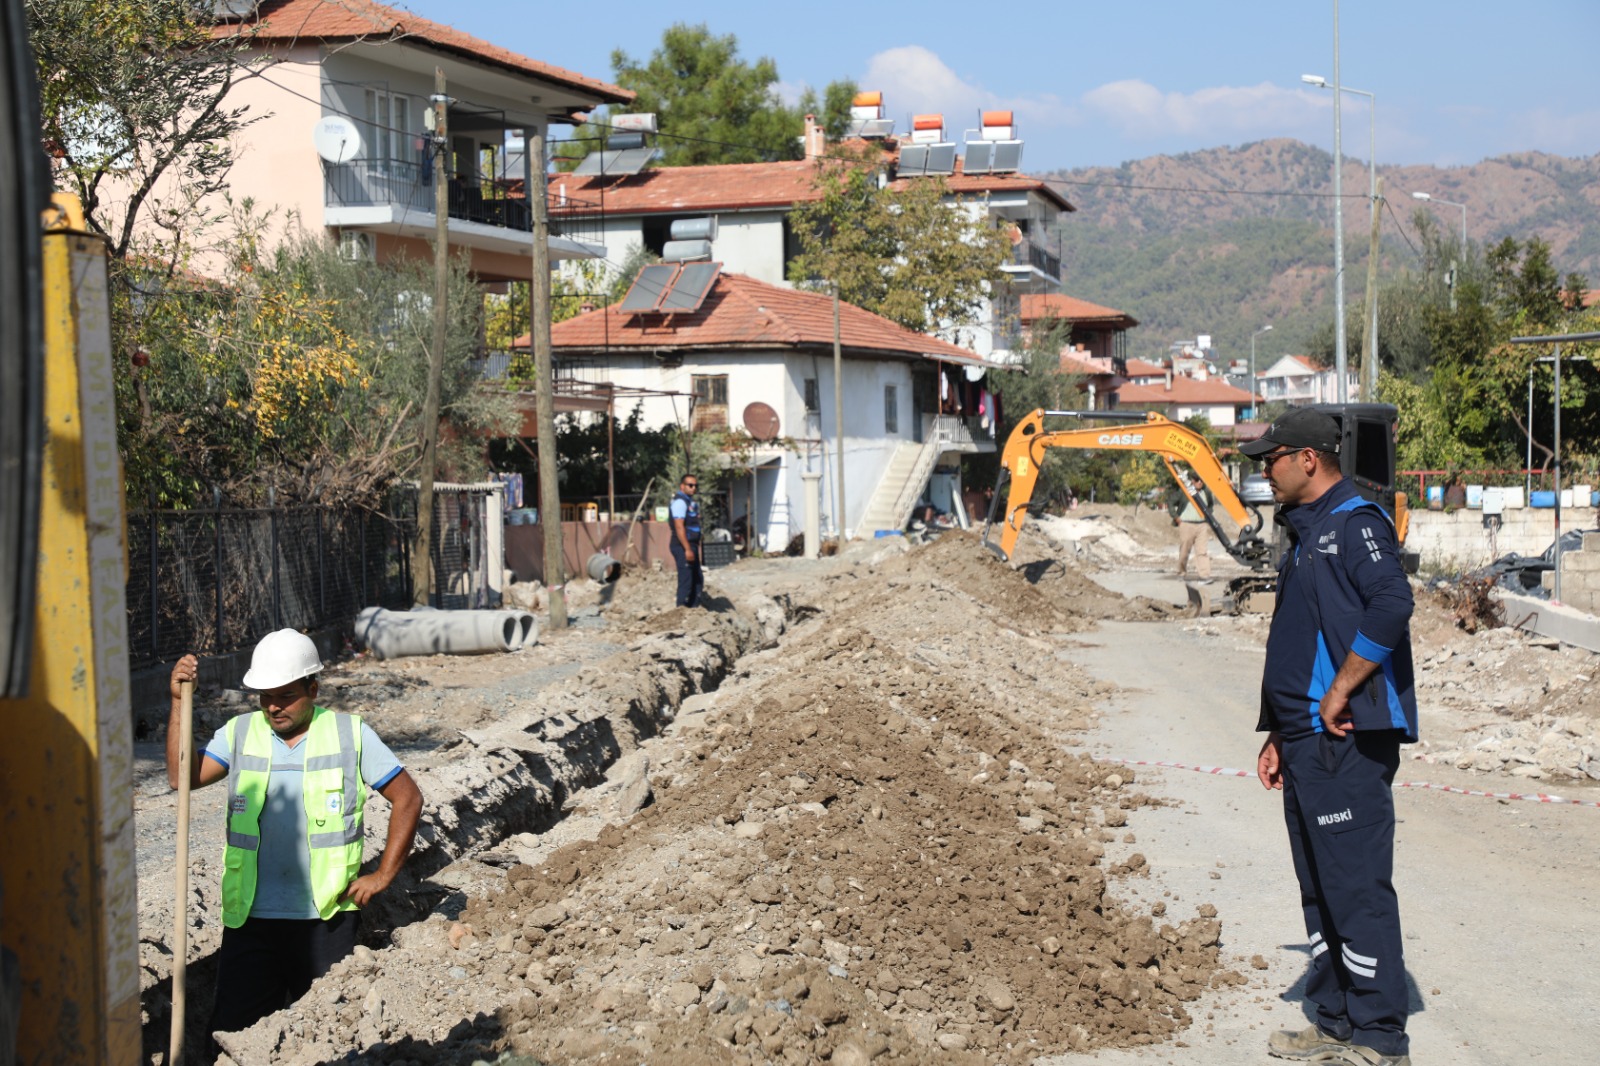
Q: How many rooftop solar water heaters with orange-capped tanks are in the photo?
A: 3